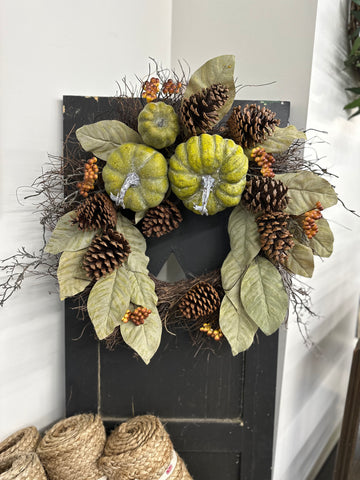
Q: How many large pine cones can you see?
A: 8